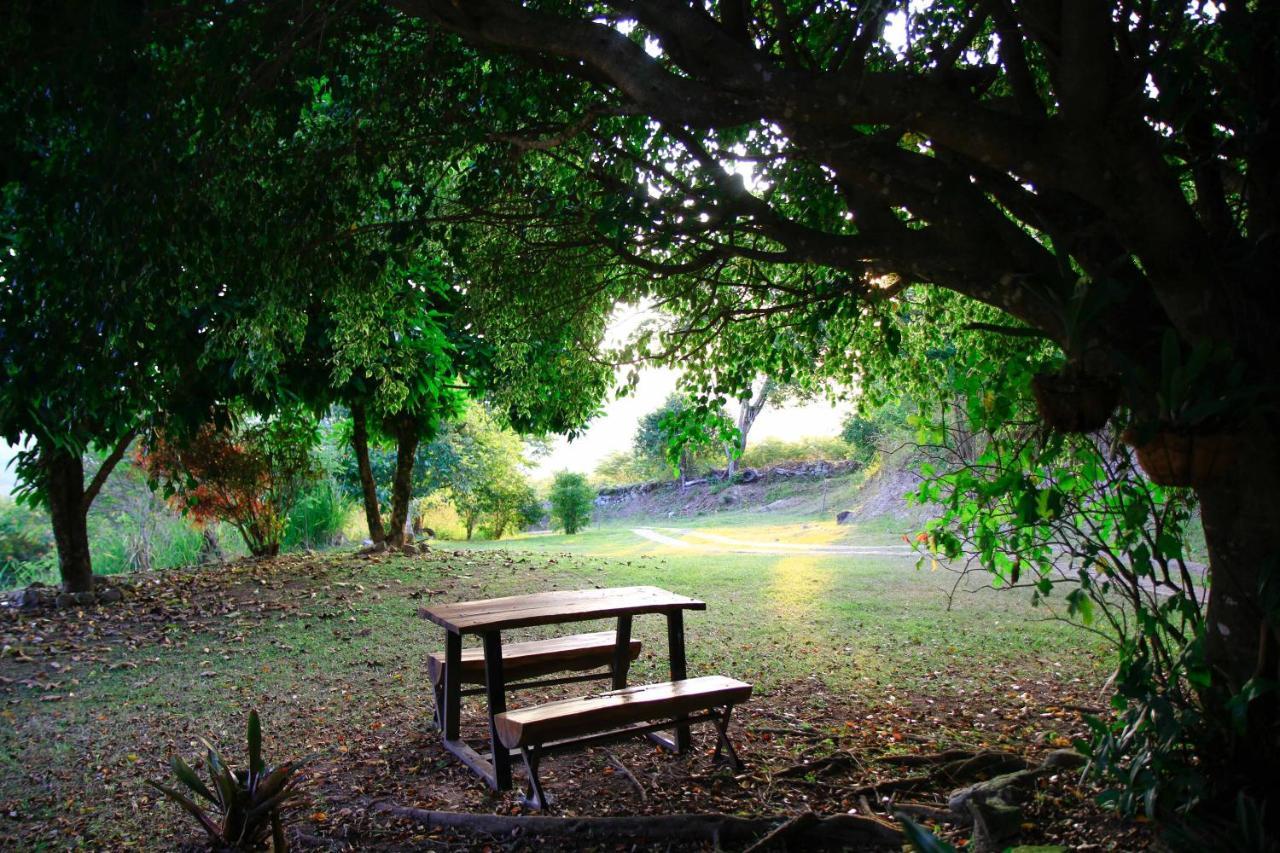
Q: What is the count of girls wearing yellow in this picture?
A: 0